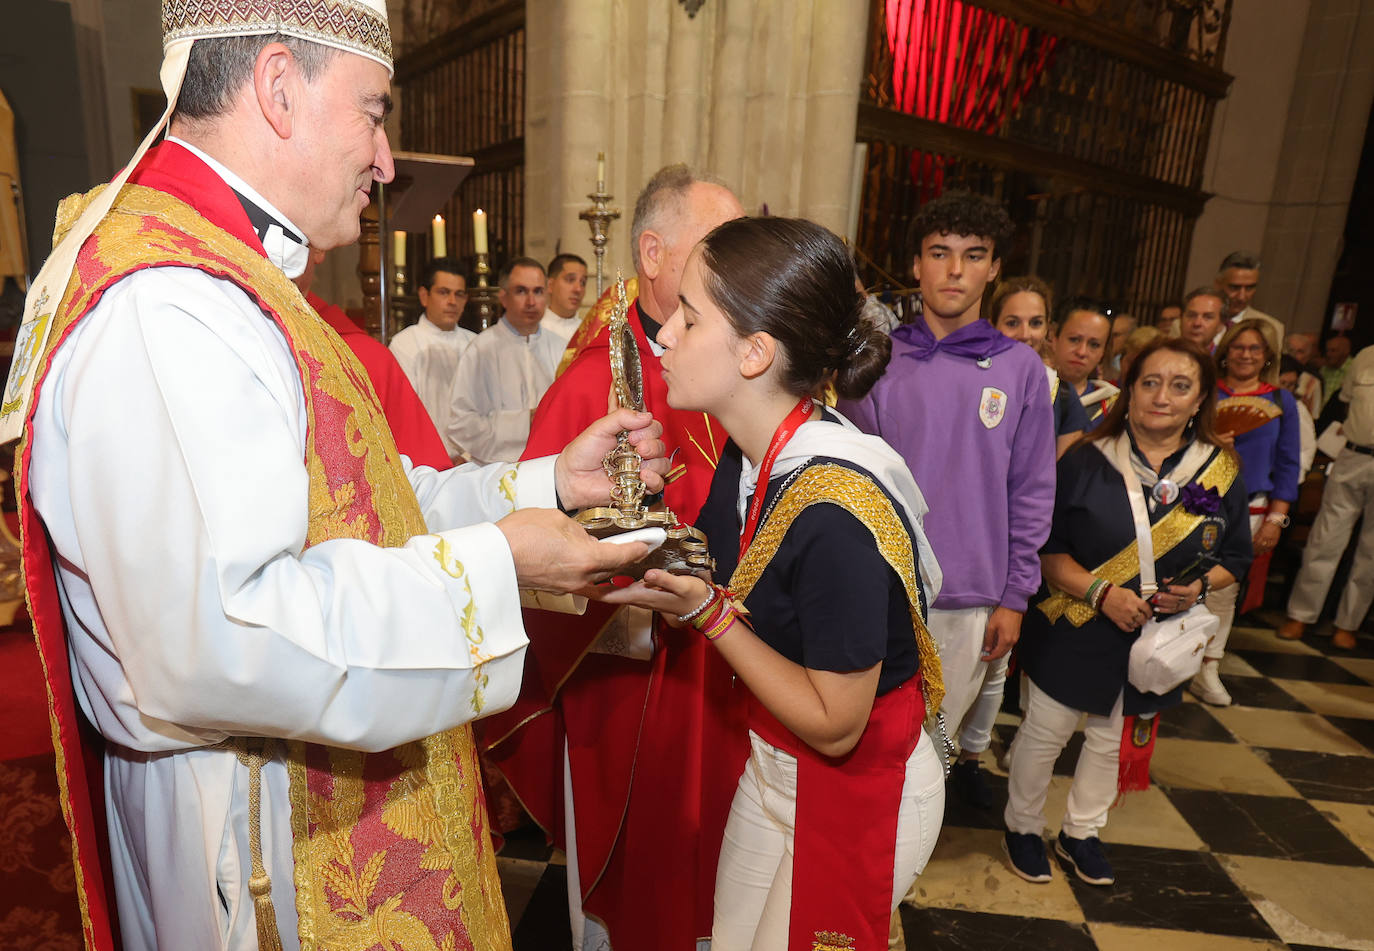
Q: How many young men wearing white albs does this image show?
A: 3